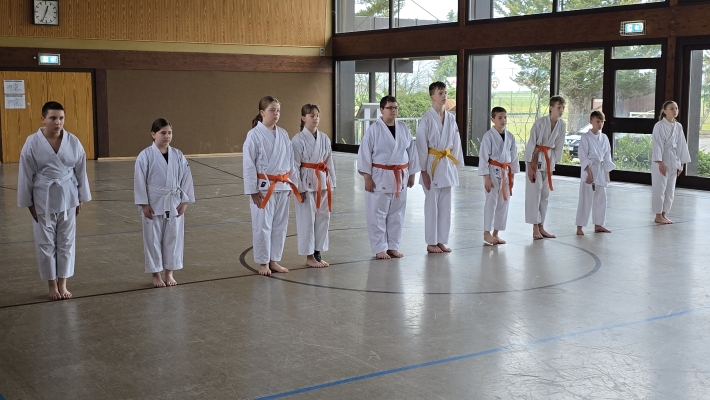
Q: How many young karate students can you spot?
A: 10